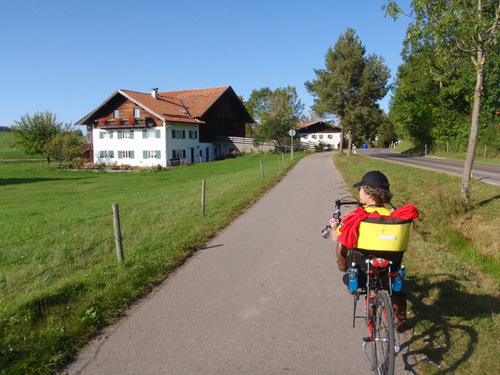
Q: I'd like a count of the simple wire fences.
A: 1